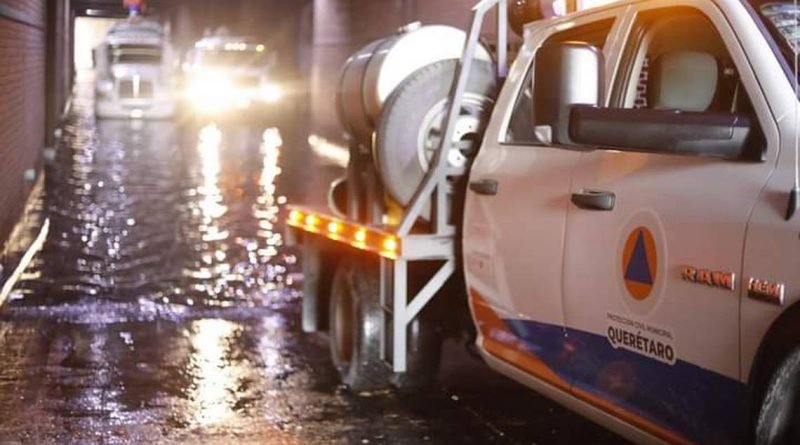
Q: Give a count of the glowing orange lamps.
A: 5